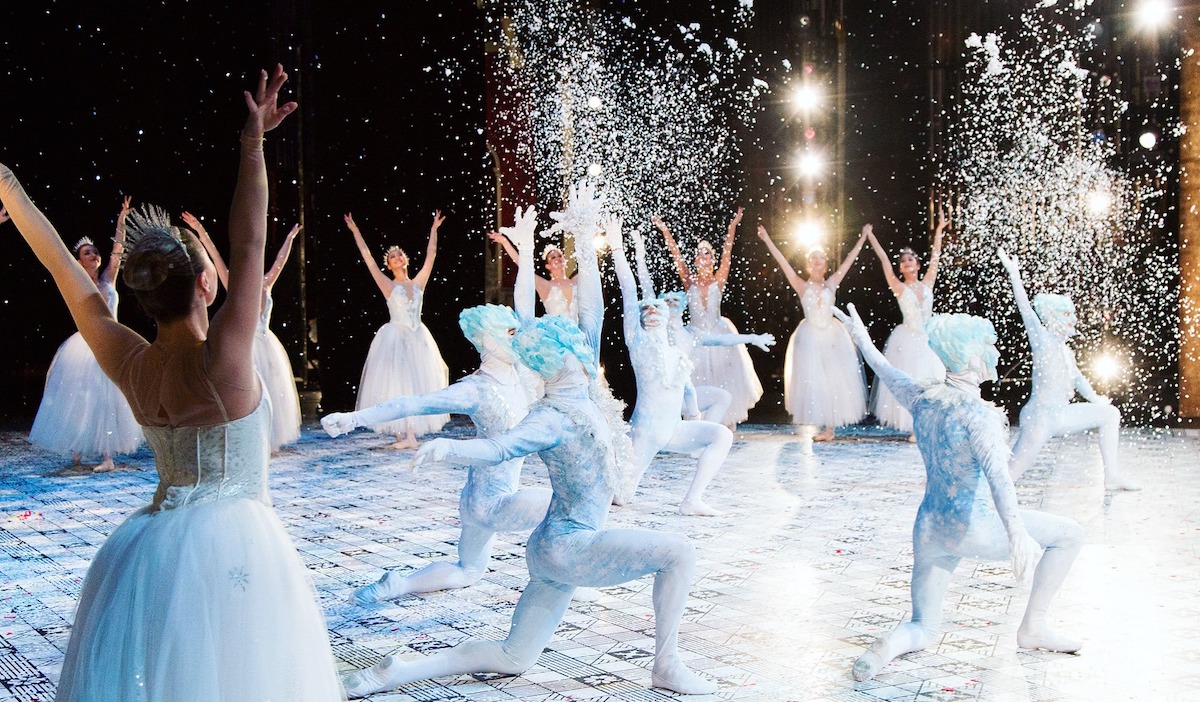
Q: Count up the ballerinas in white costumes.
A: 8